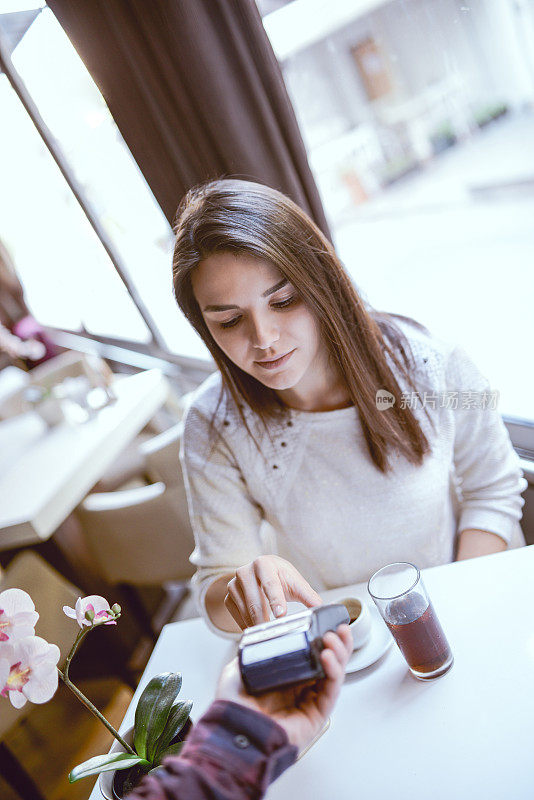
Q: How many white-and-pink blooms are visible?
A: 3